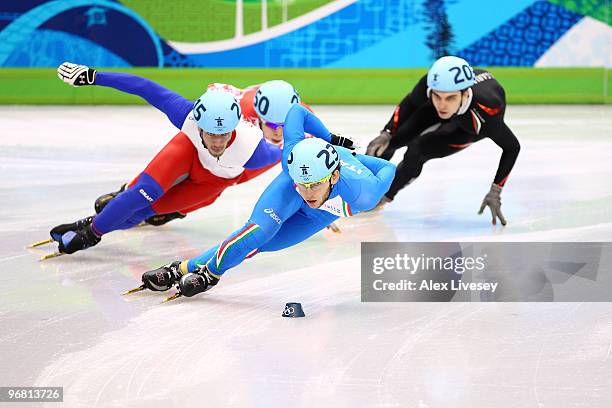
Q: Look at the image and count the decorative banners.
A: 1